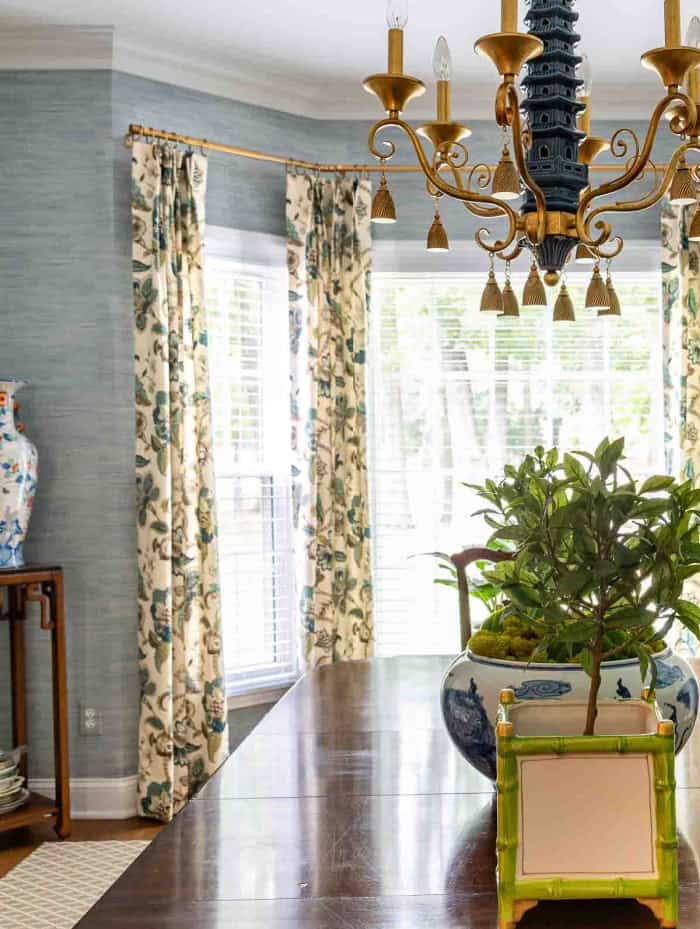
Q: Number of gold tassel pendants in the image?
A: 12